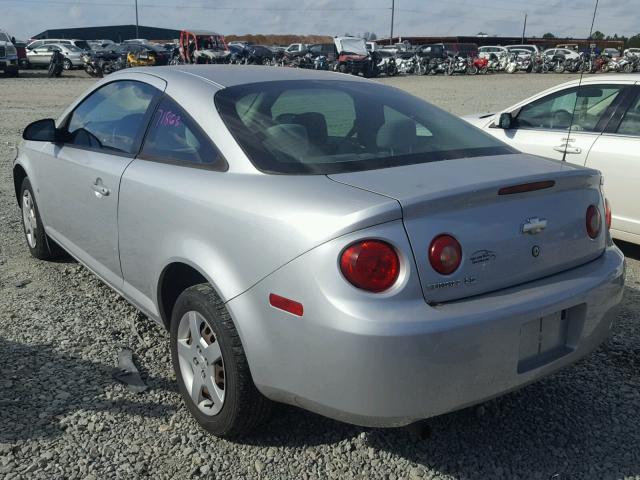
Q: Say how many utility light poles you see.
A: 3